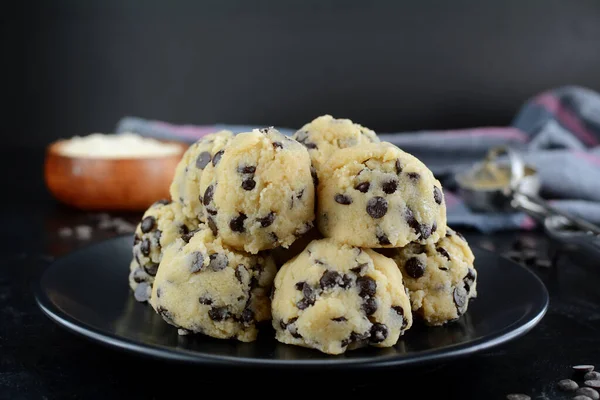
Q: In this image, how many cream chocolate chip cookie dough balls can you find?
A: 8